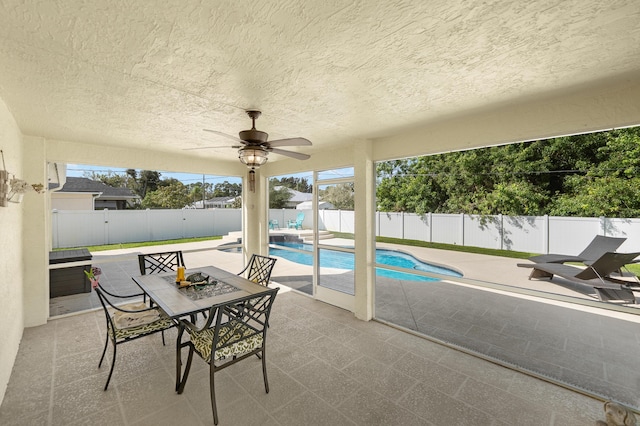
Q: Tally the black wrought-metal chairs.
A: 4